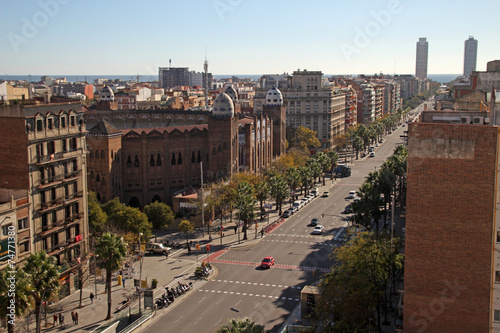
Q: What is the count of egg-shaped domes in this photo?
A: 4